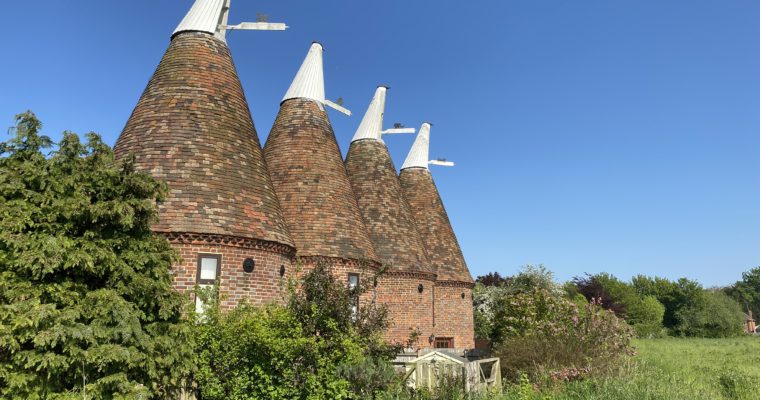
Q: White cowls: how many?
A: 4